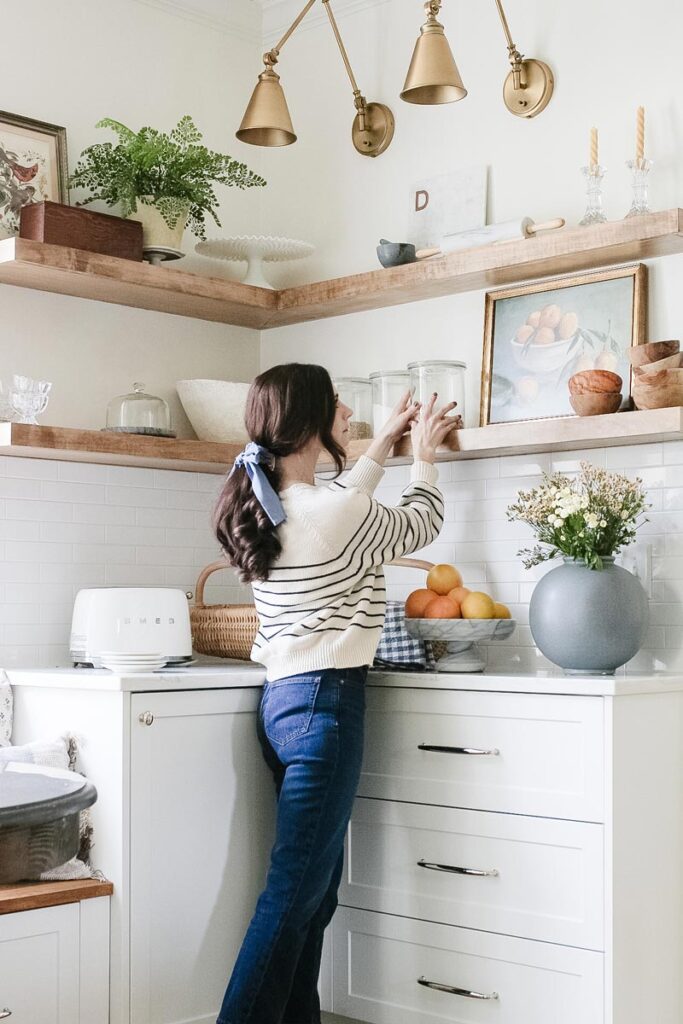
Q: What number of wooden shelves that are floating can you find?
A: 2